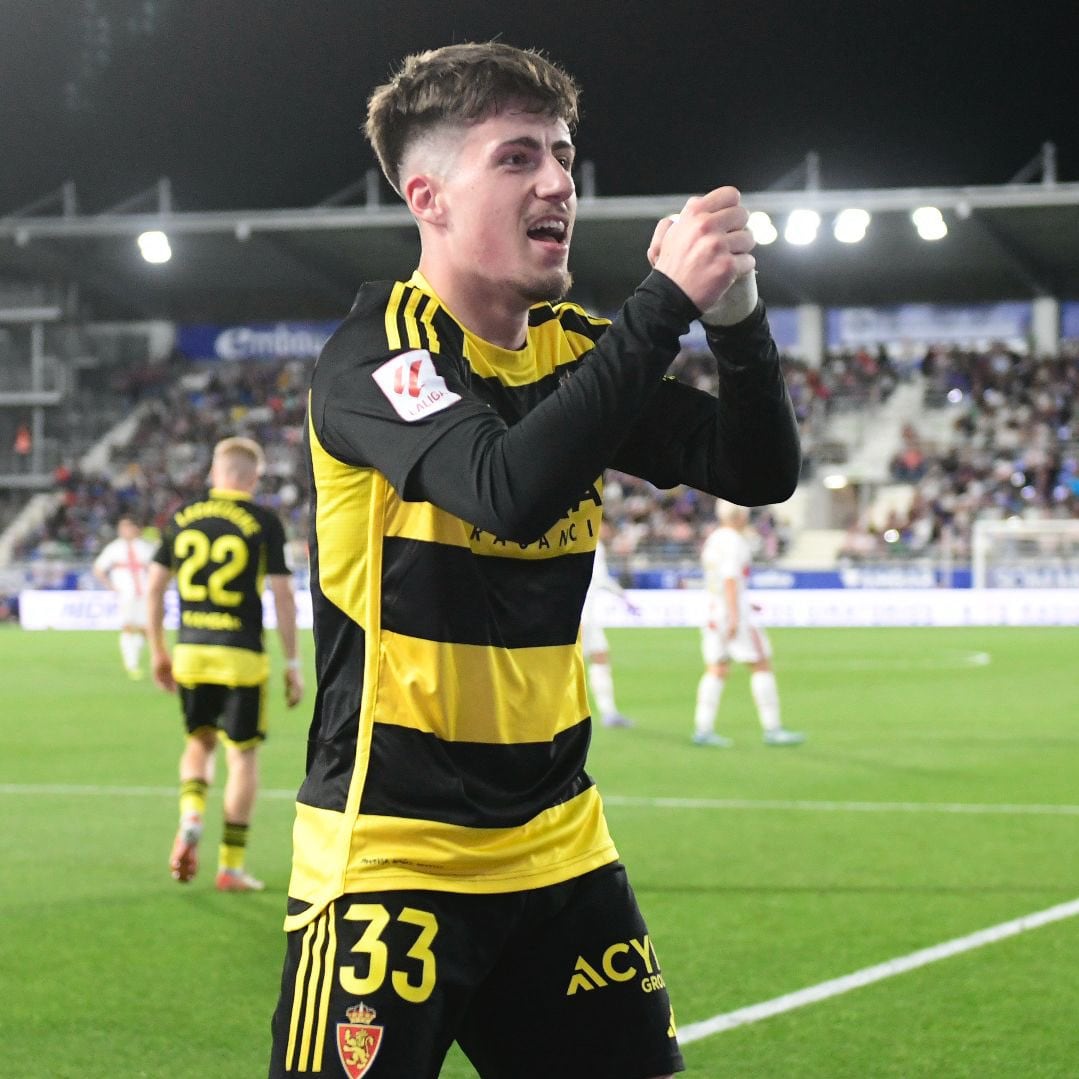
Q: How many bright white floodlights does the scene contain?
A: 5